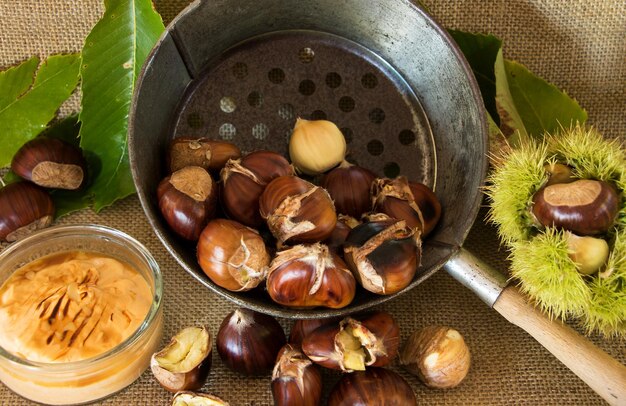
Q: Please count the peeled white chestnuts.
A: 1